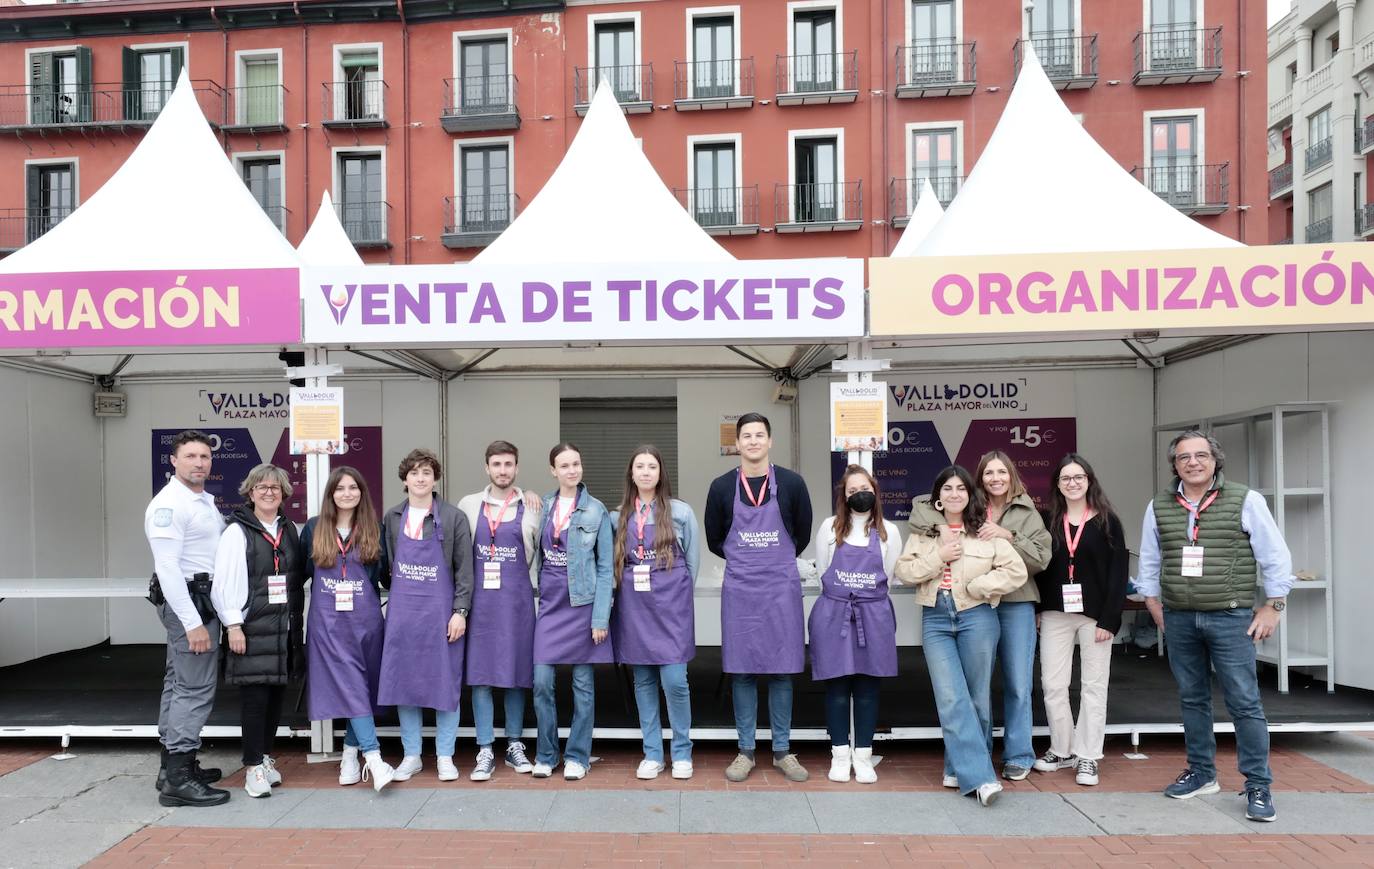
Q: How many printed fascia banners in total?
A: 3